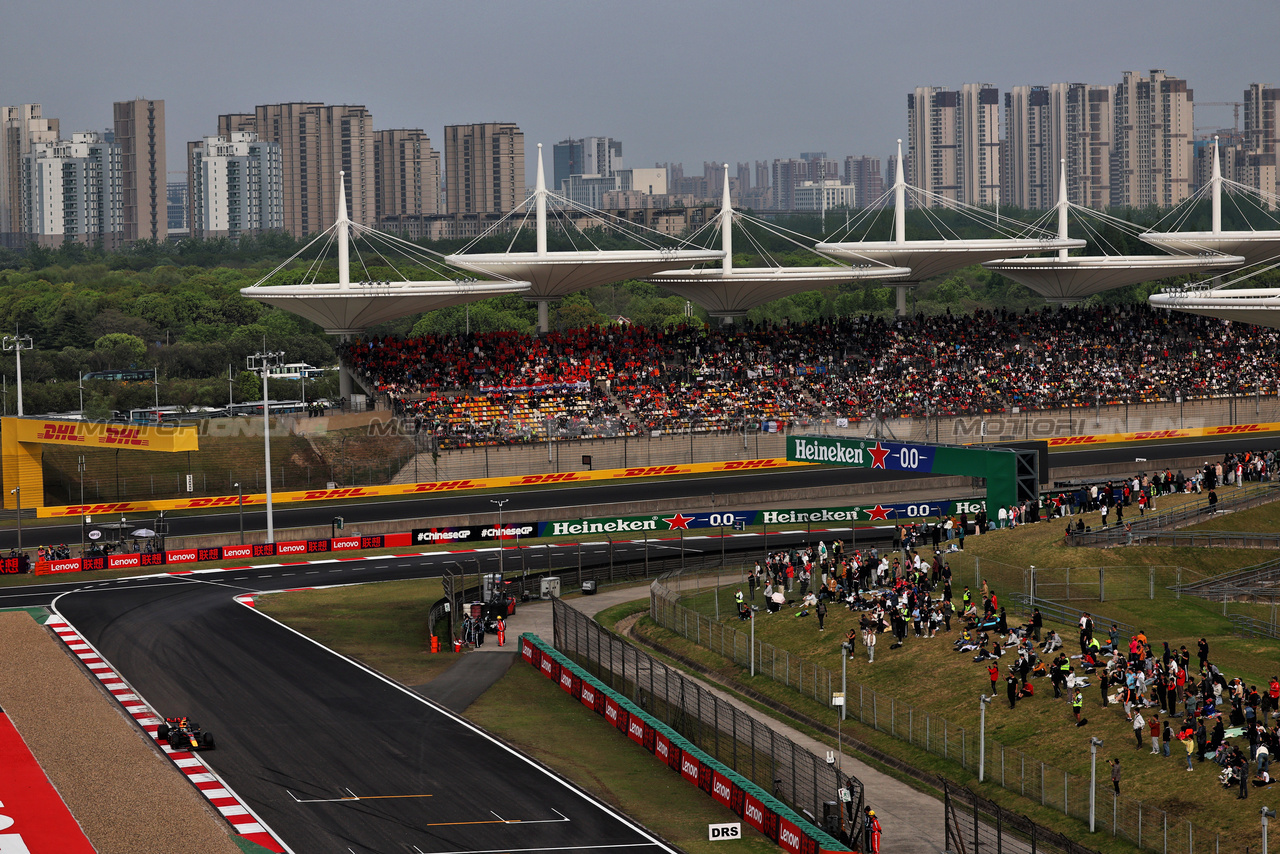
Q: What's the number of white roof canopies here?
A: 7